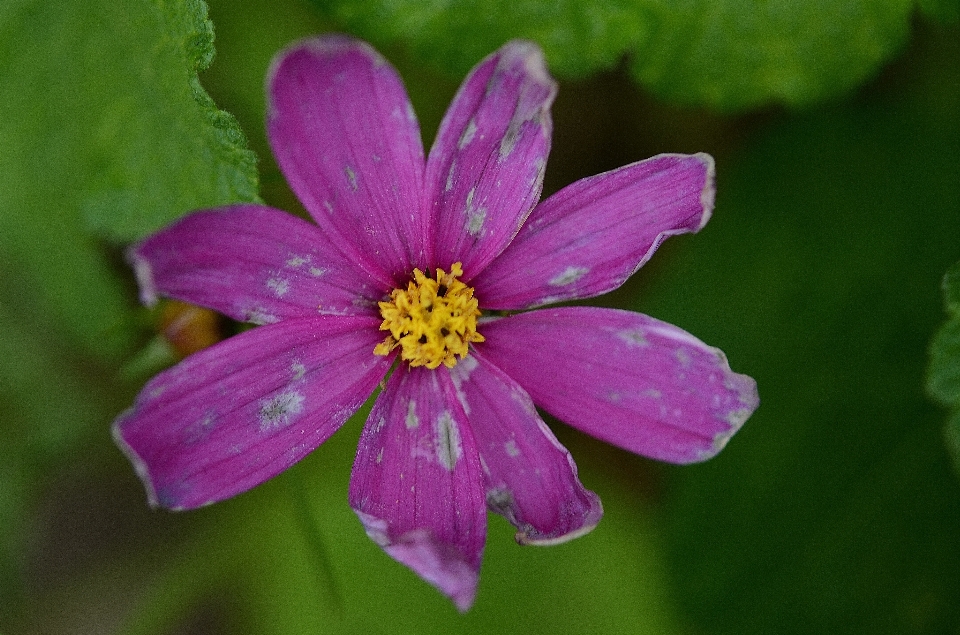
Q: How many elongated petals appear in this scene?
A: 8